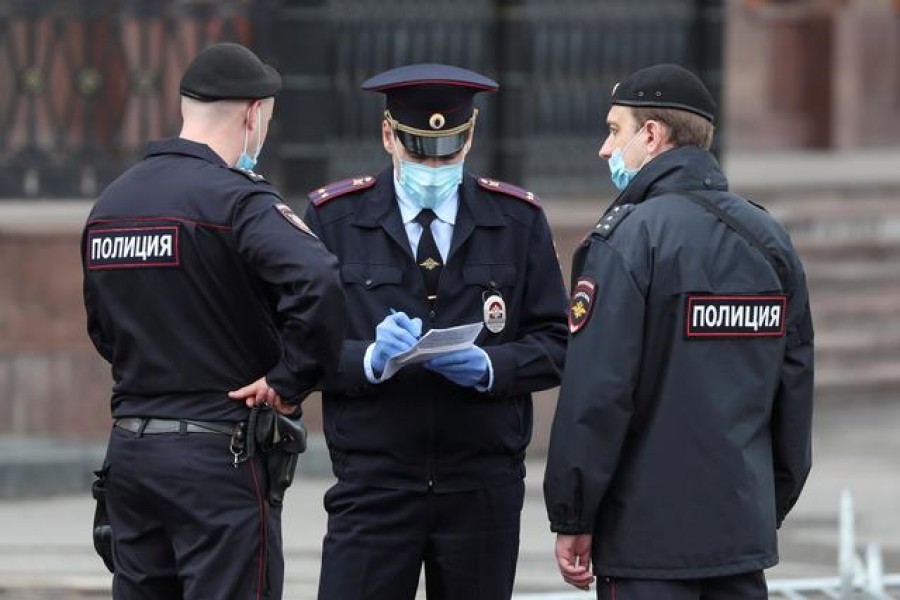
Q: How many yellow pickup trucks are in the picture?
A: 0